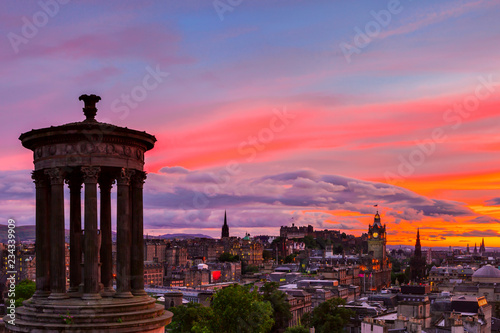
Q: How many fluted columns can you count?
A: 7